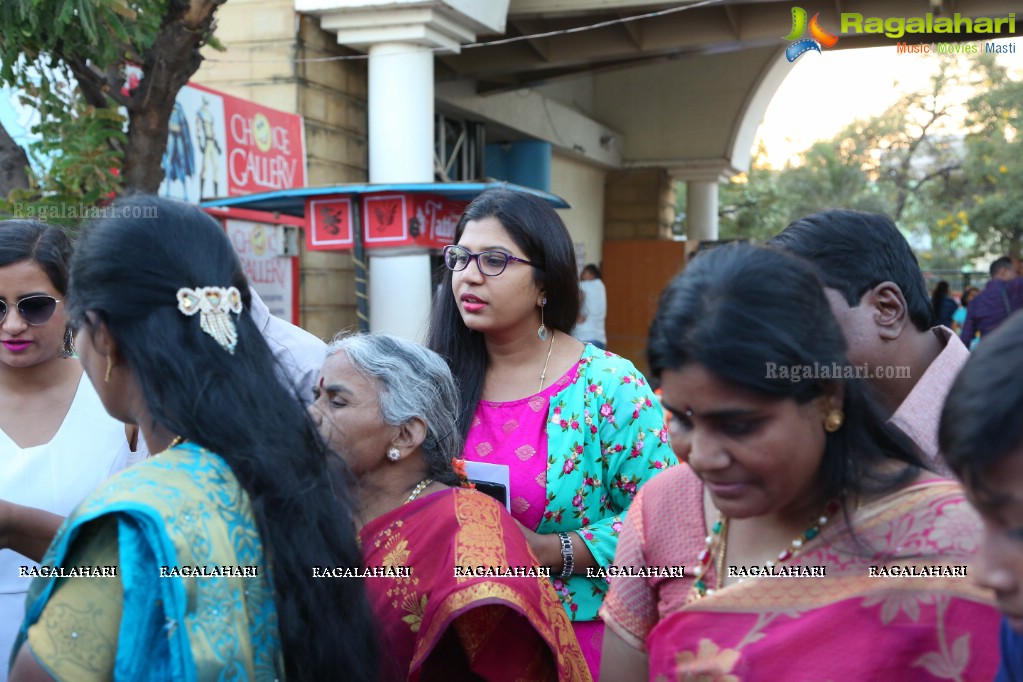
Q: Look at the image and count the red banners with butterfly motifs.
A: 2